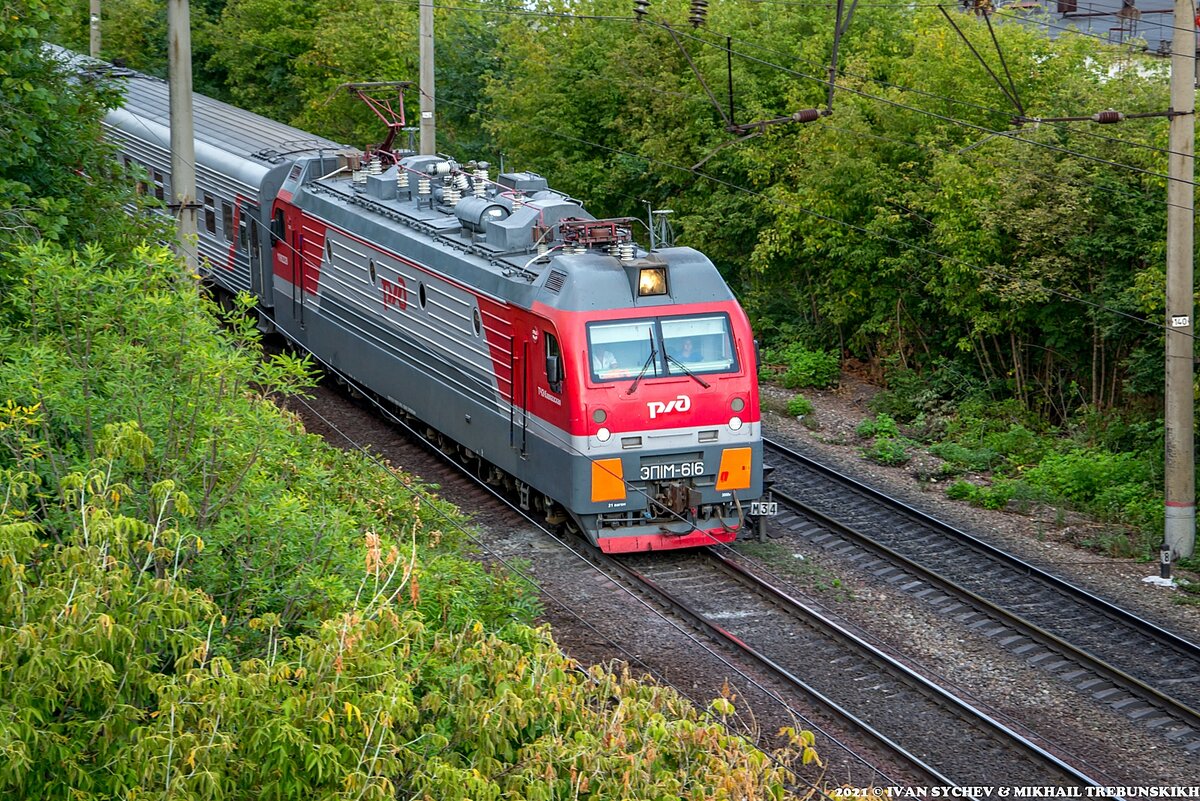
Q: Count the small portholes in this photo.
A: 4